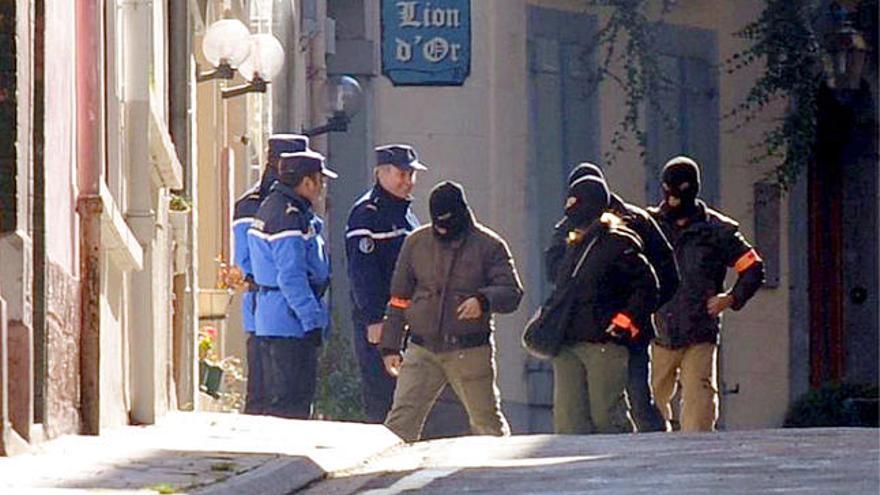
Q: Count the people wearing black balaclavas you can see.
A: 4